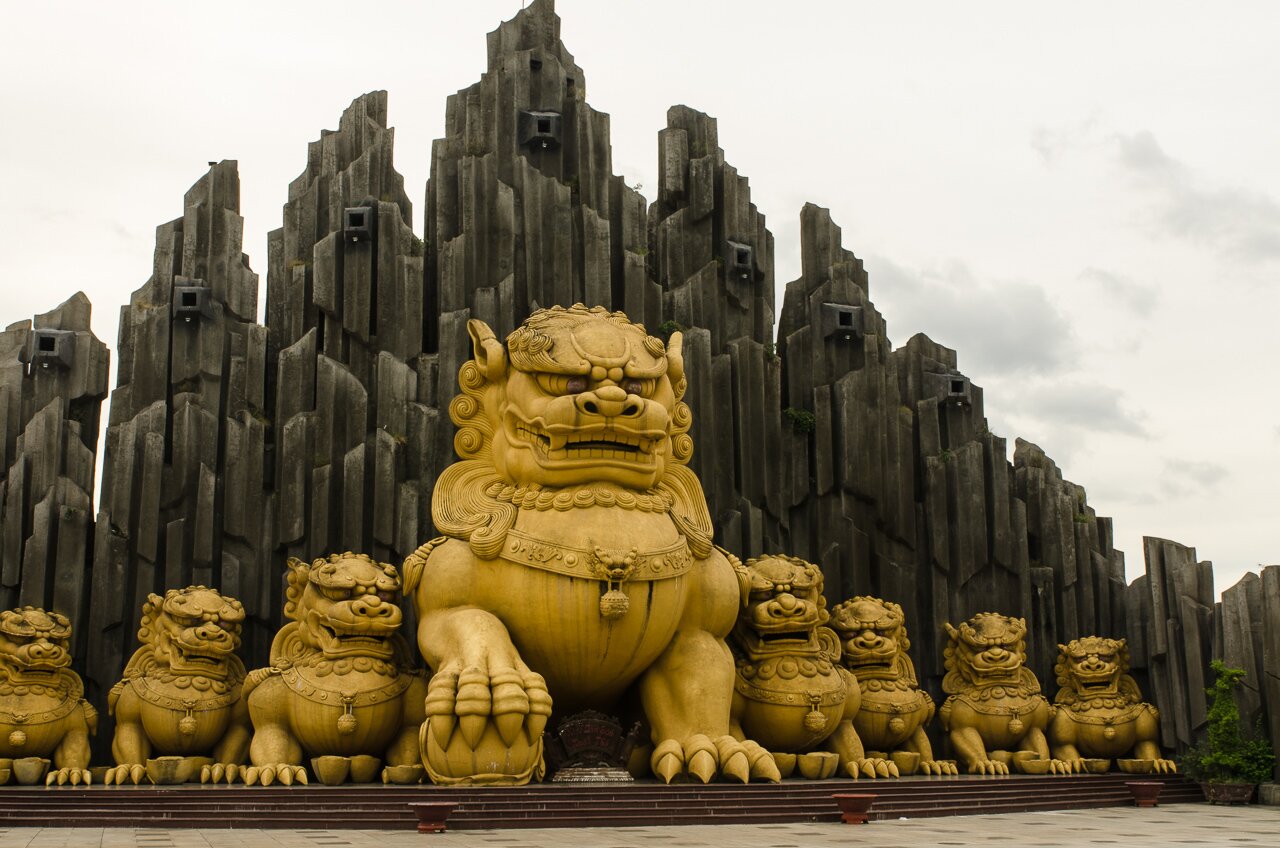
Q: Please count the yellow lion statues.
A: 8